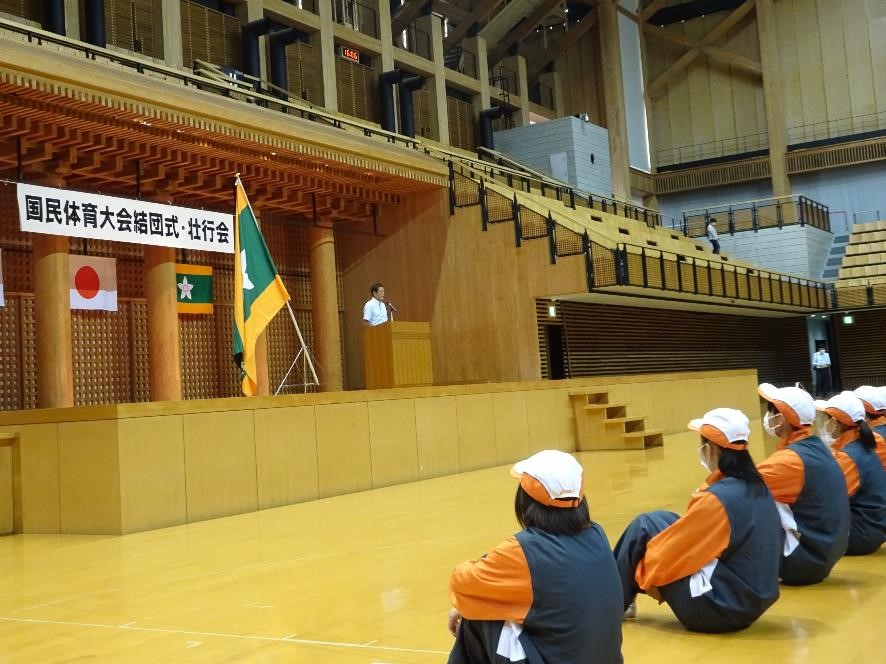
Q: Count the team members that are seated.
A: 5